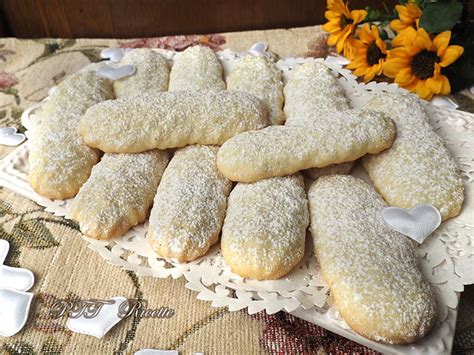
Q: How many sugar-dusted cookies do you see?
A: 12